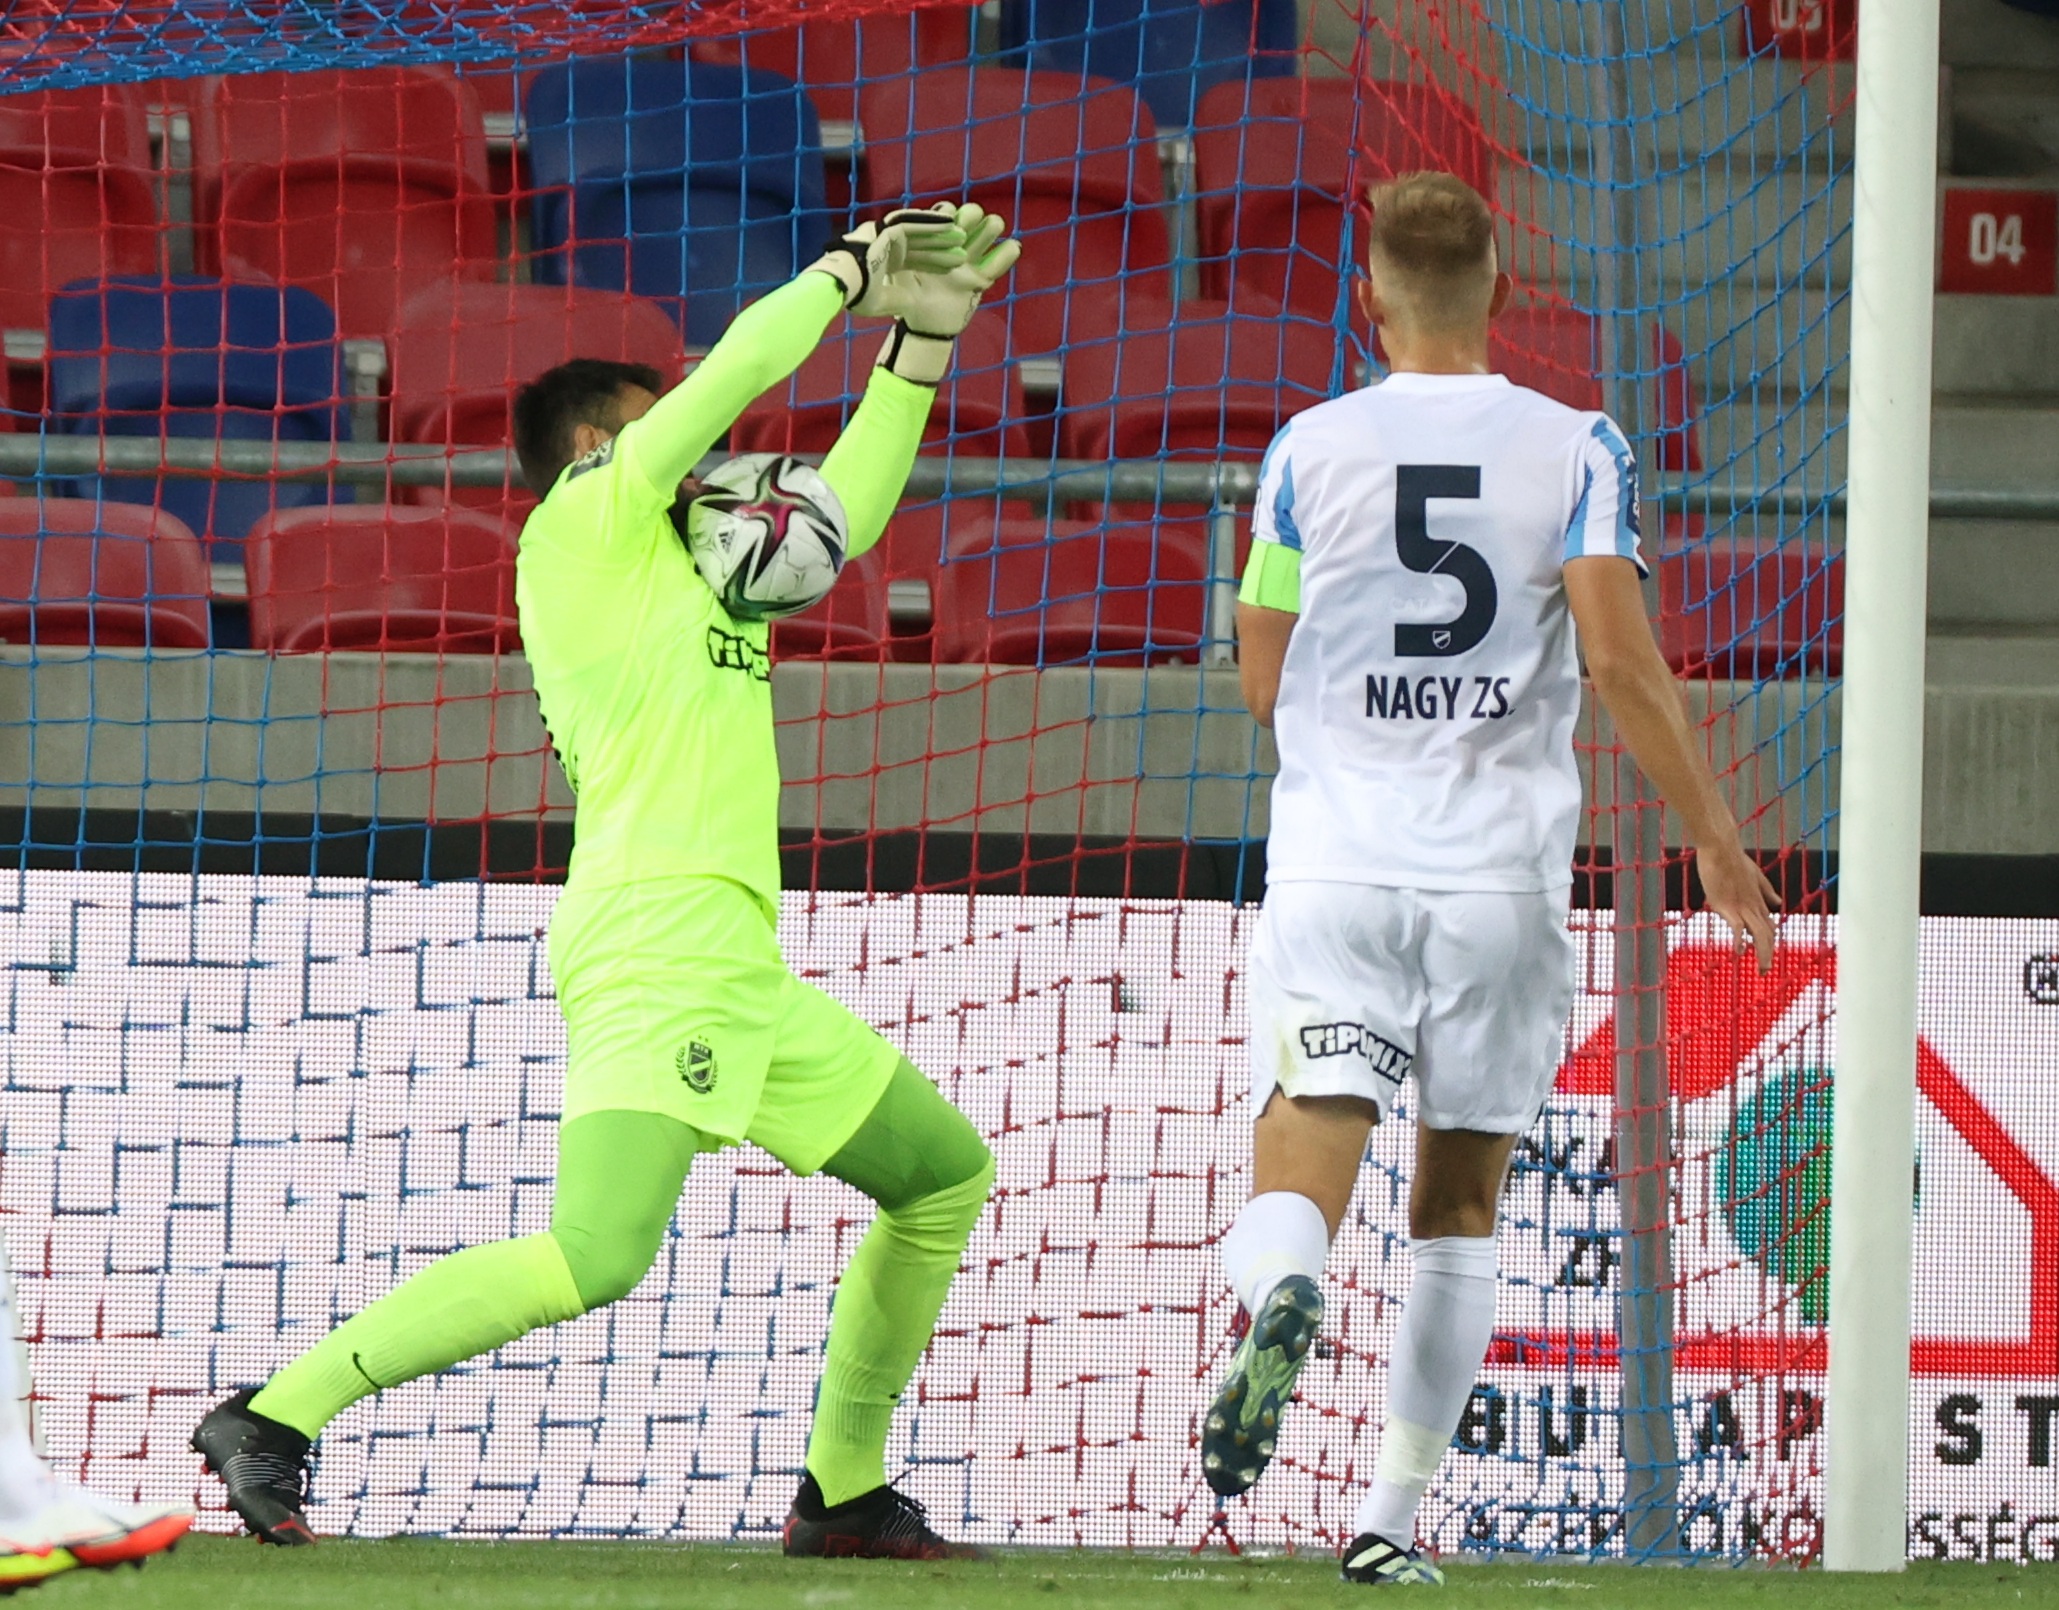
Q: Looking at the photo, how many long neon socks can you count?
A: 2